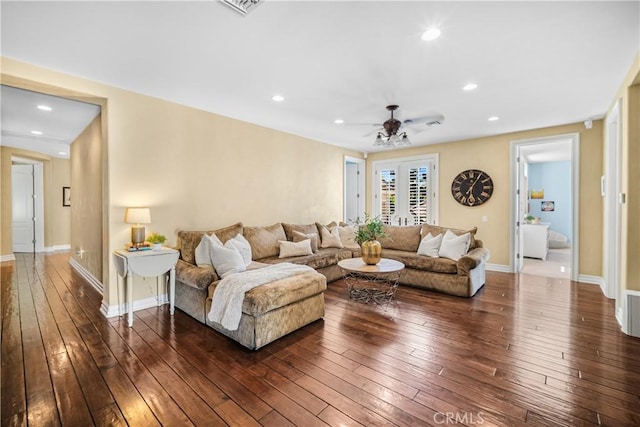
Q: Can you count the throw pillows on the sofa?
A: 9